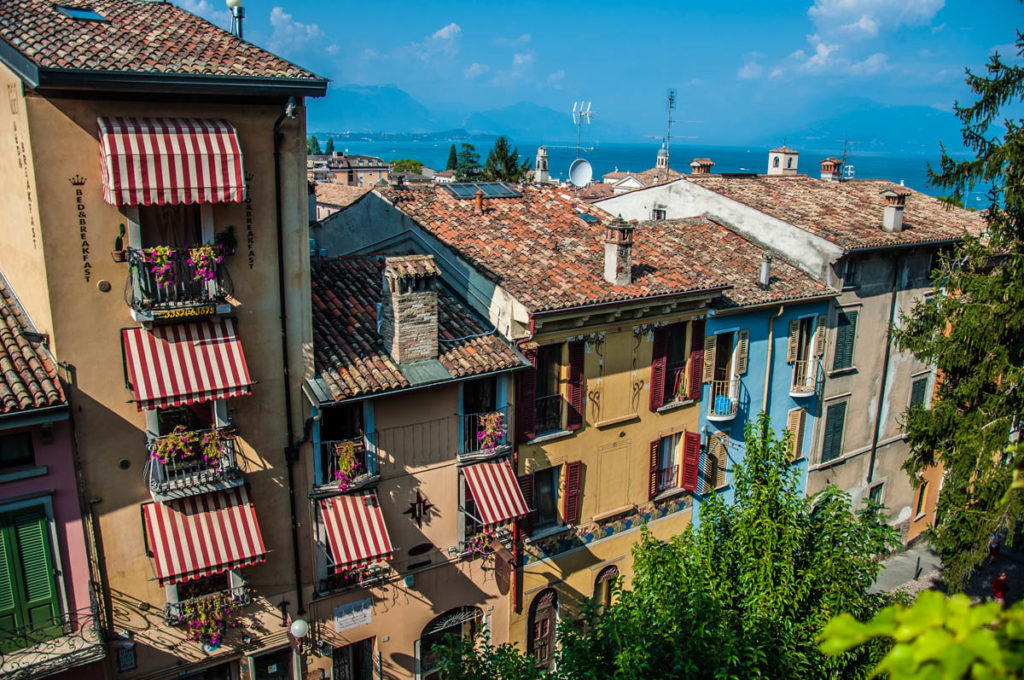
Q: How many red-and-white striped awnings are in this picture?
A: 5